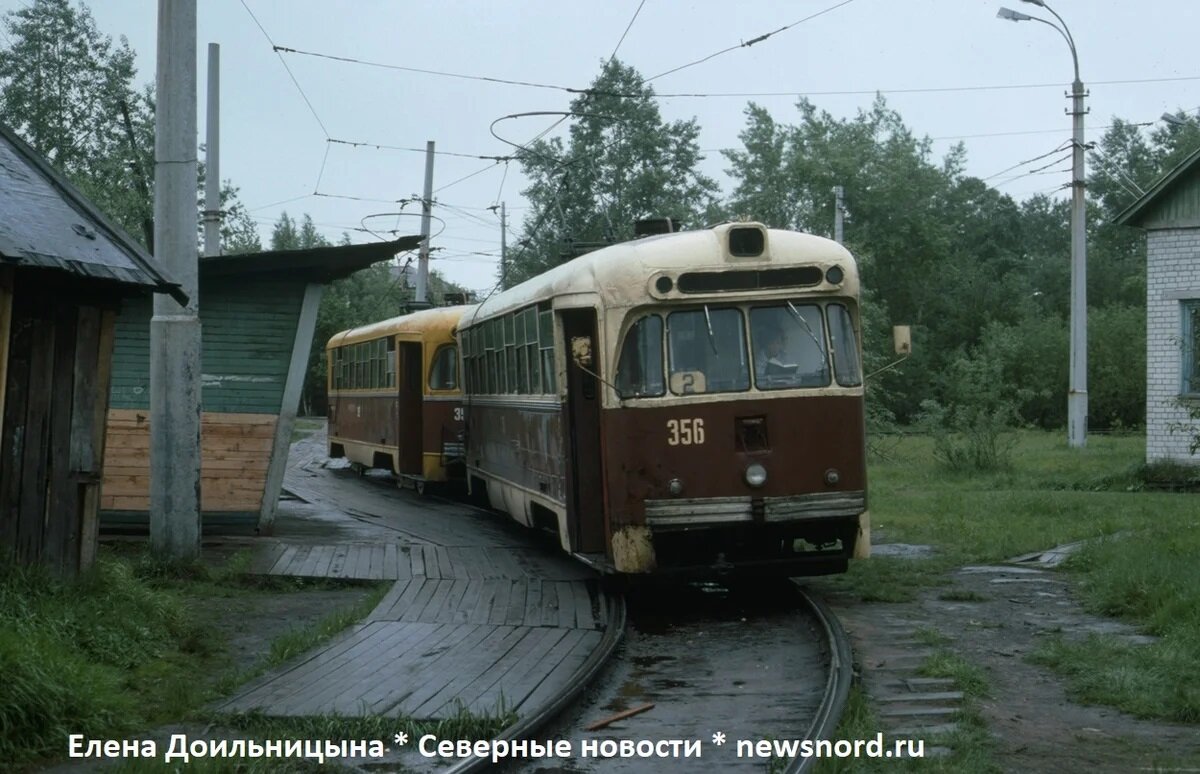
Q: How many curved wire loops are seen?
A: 2